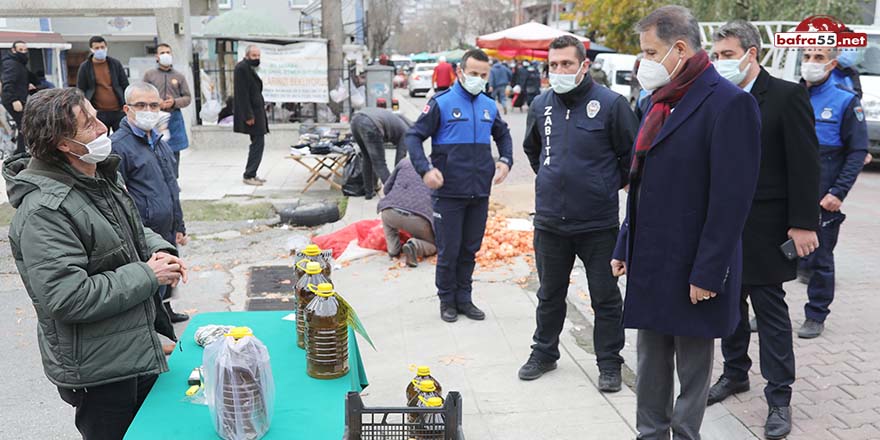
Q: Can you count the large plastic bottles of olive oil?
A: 7